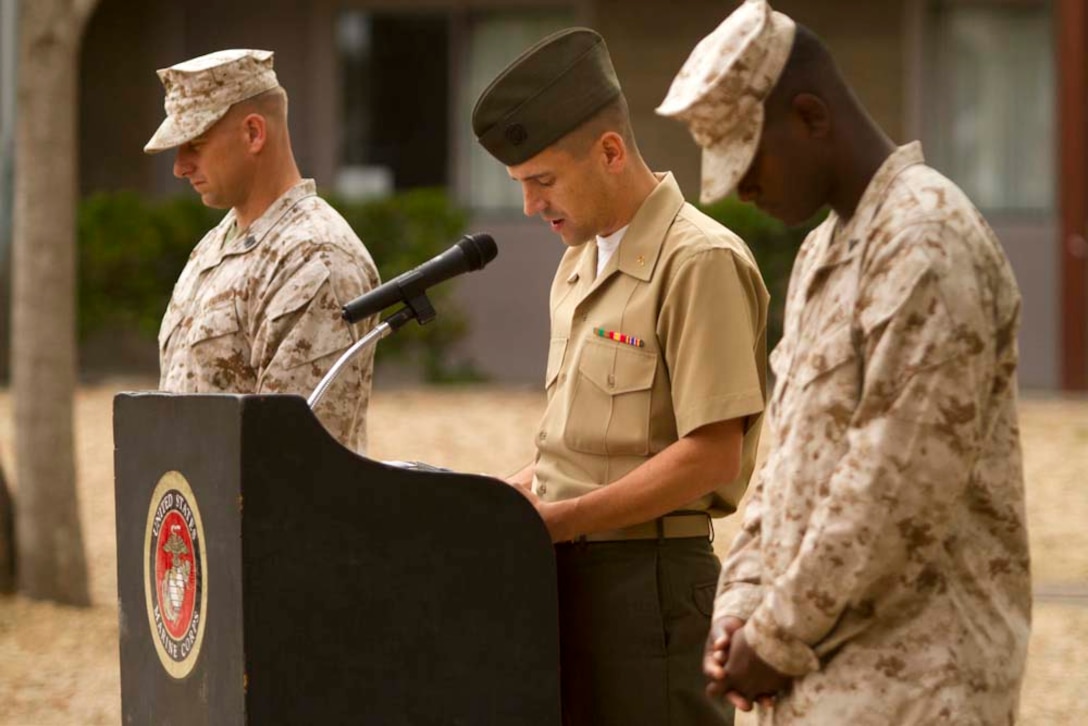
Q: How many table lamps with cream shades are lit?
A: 0